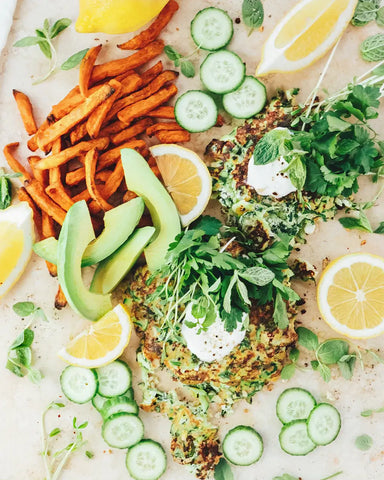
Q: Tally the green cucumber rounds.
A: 14